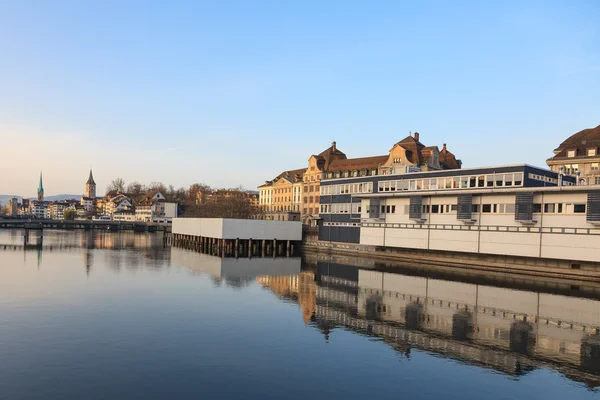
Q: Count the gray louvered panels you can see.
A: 5